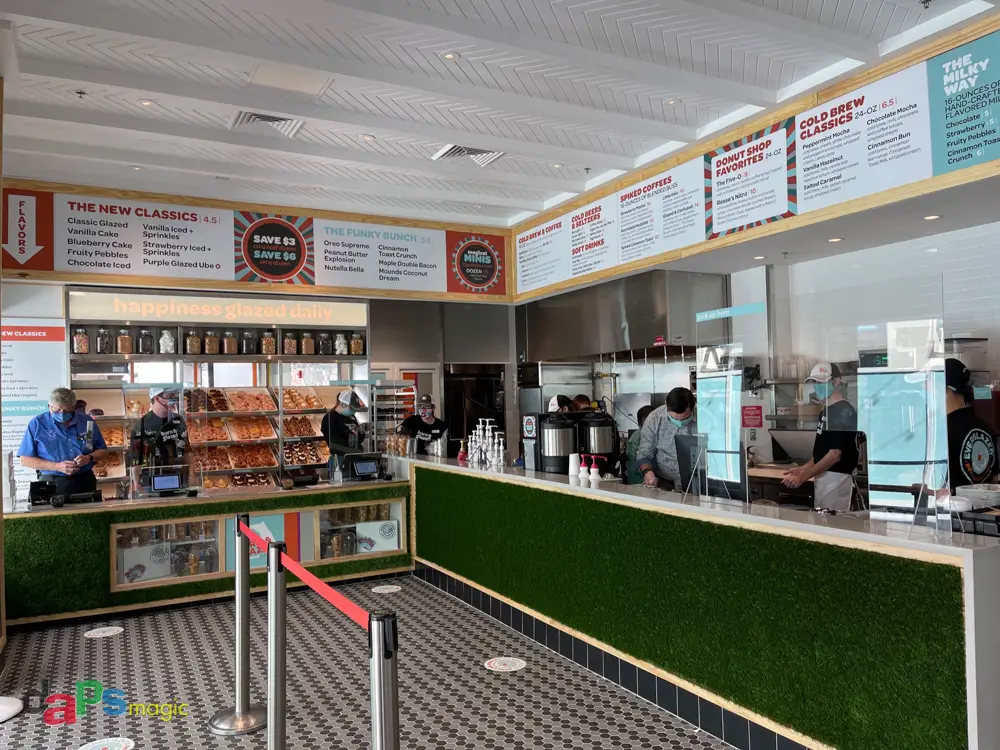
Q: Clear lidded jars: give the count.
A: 15